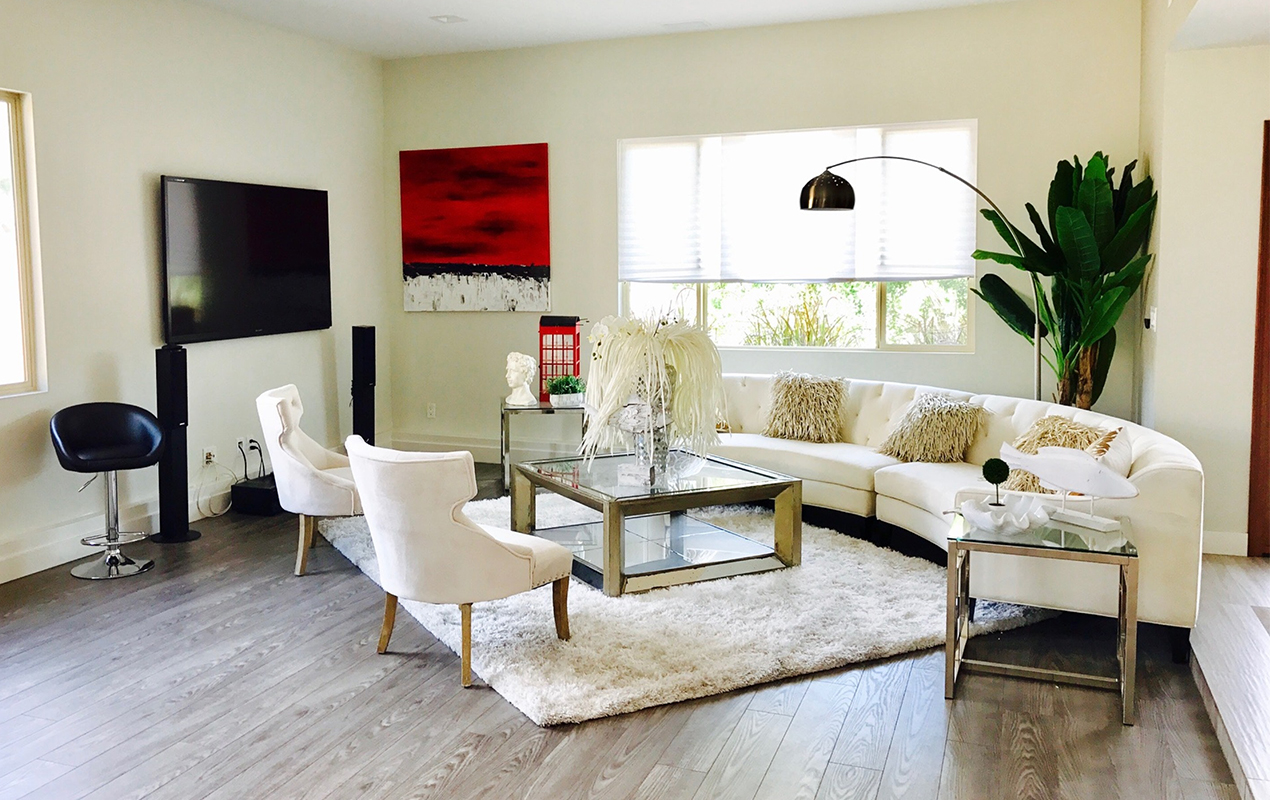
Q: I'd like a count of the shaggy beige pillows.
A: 3